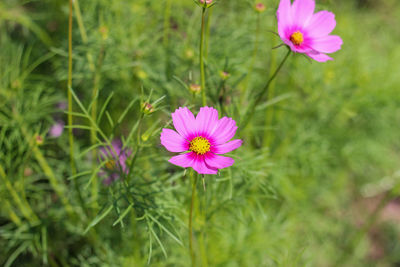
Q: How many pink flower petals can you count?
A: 13